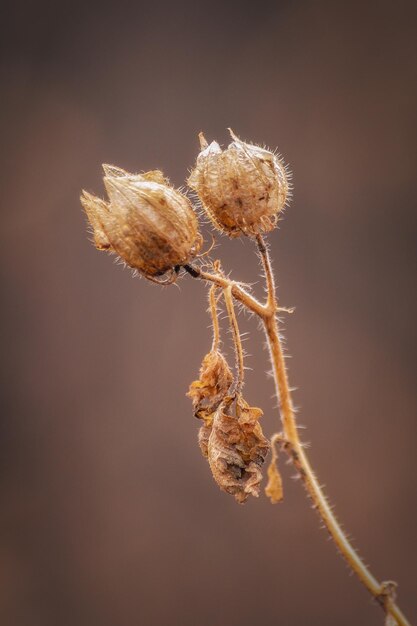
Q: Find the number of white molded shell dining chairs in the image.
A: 0